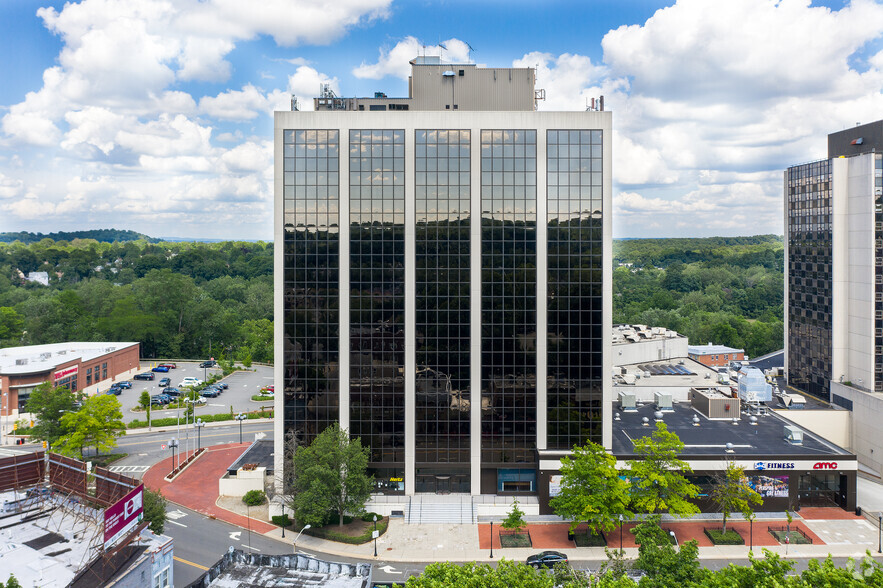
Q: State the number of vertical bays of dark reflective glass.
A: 5